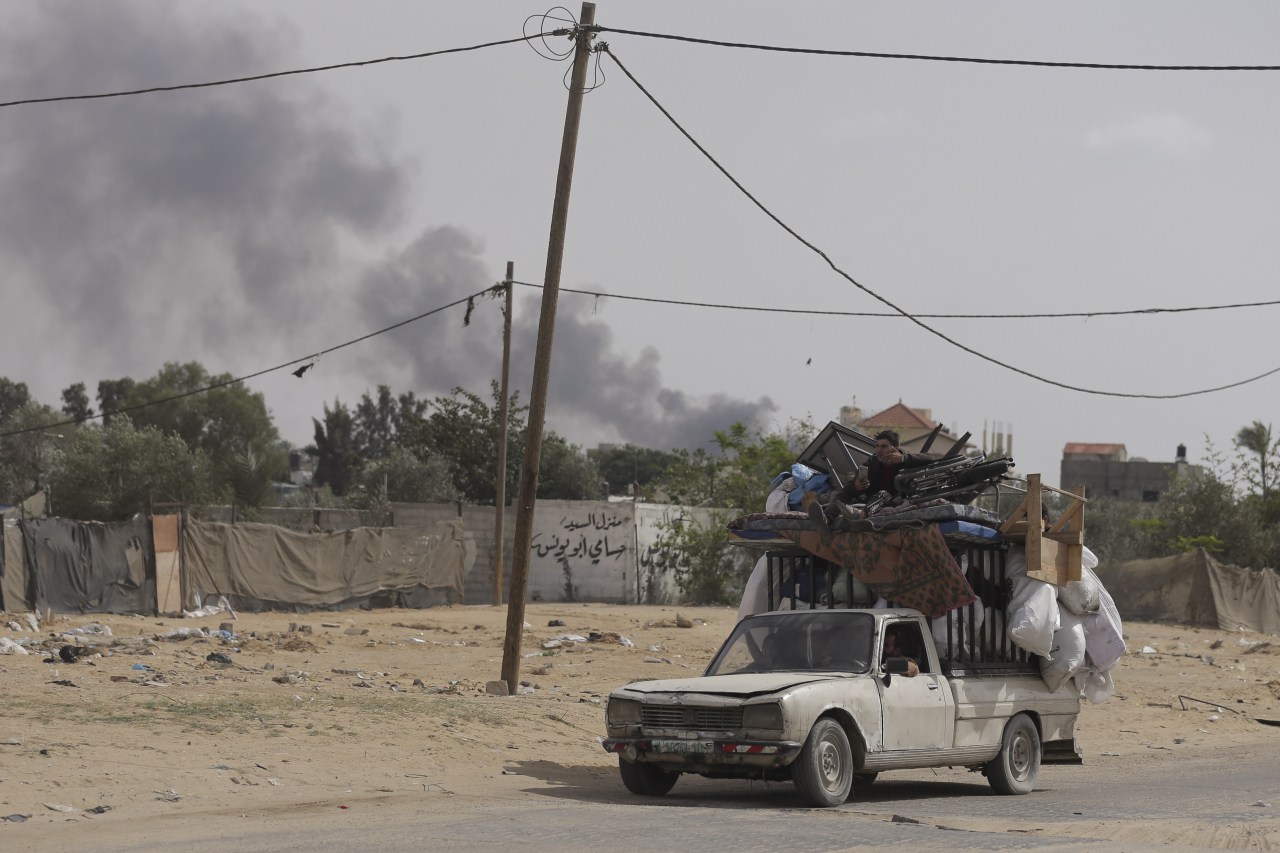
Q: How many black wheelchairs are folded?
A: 1